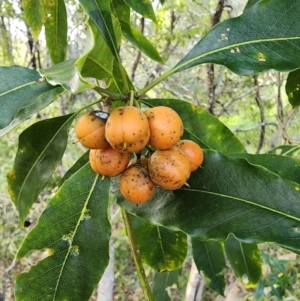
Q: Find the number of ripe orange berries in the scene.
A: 7